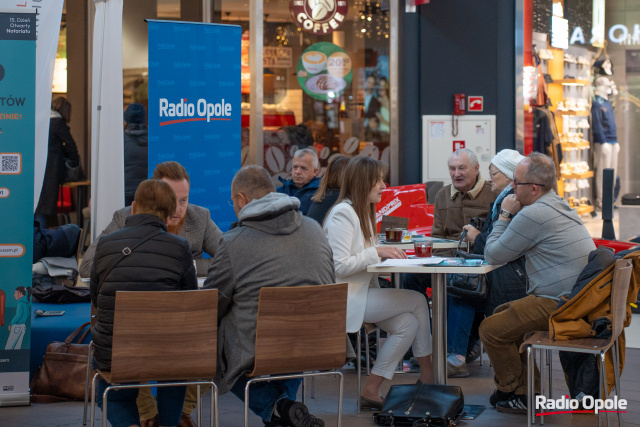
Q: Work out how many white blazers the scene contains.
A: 1